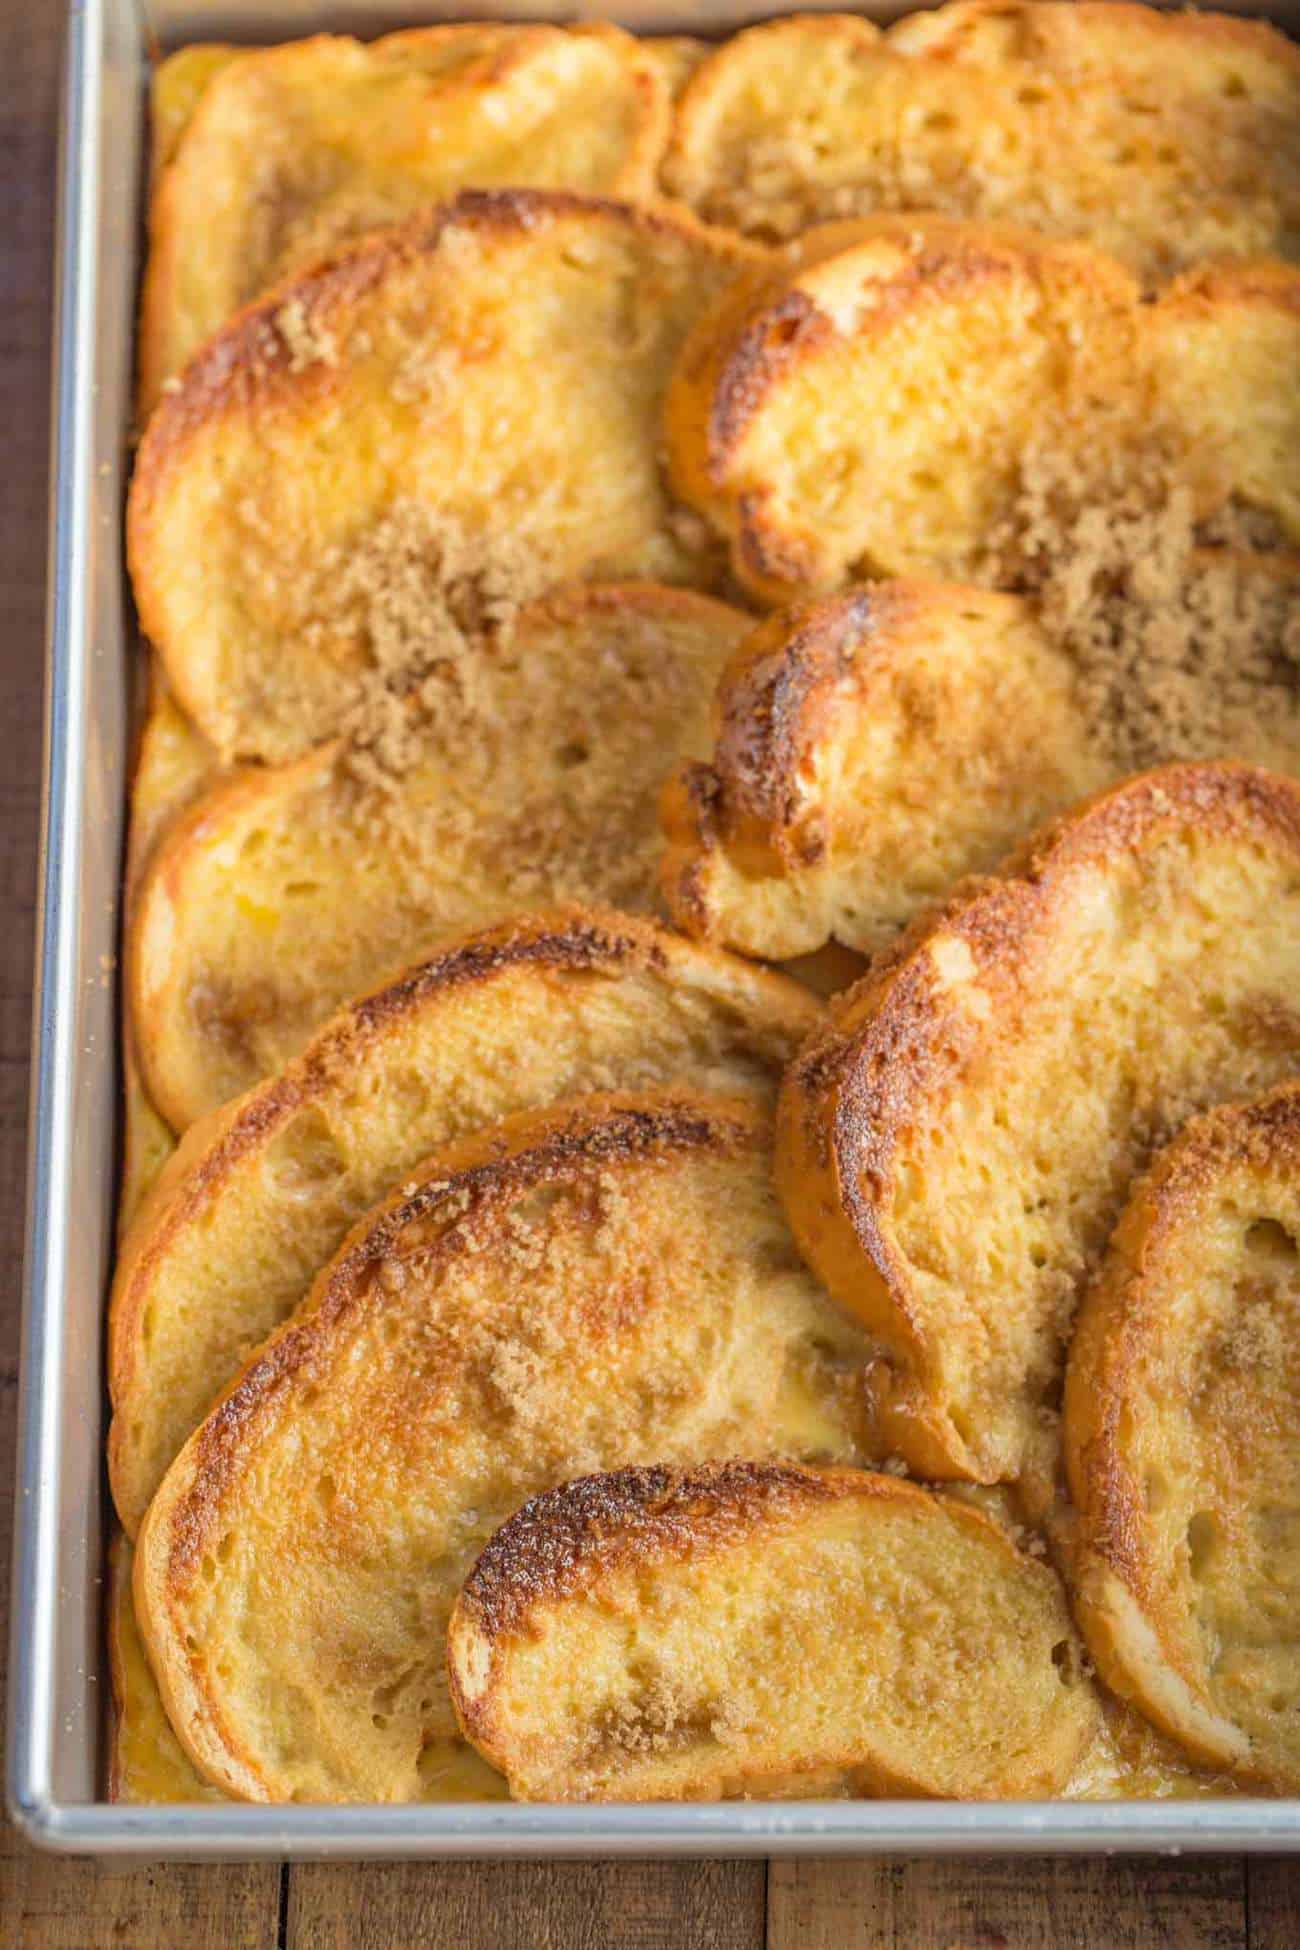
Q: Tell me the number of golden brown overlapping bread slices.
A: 11